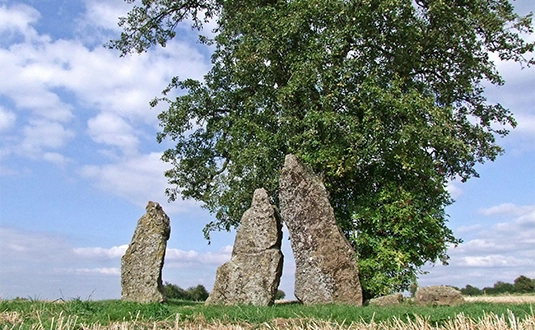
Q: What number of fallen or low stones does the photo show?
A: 2